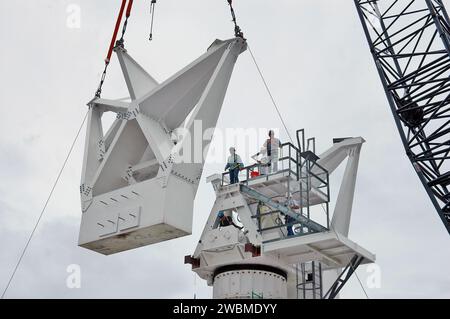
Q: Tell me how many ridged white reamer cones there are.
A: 0